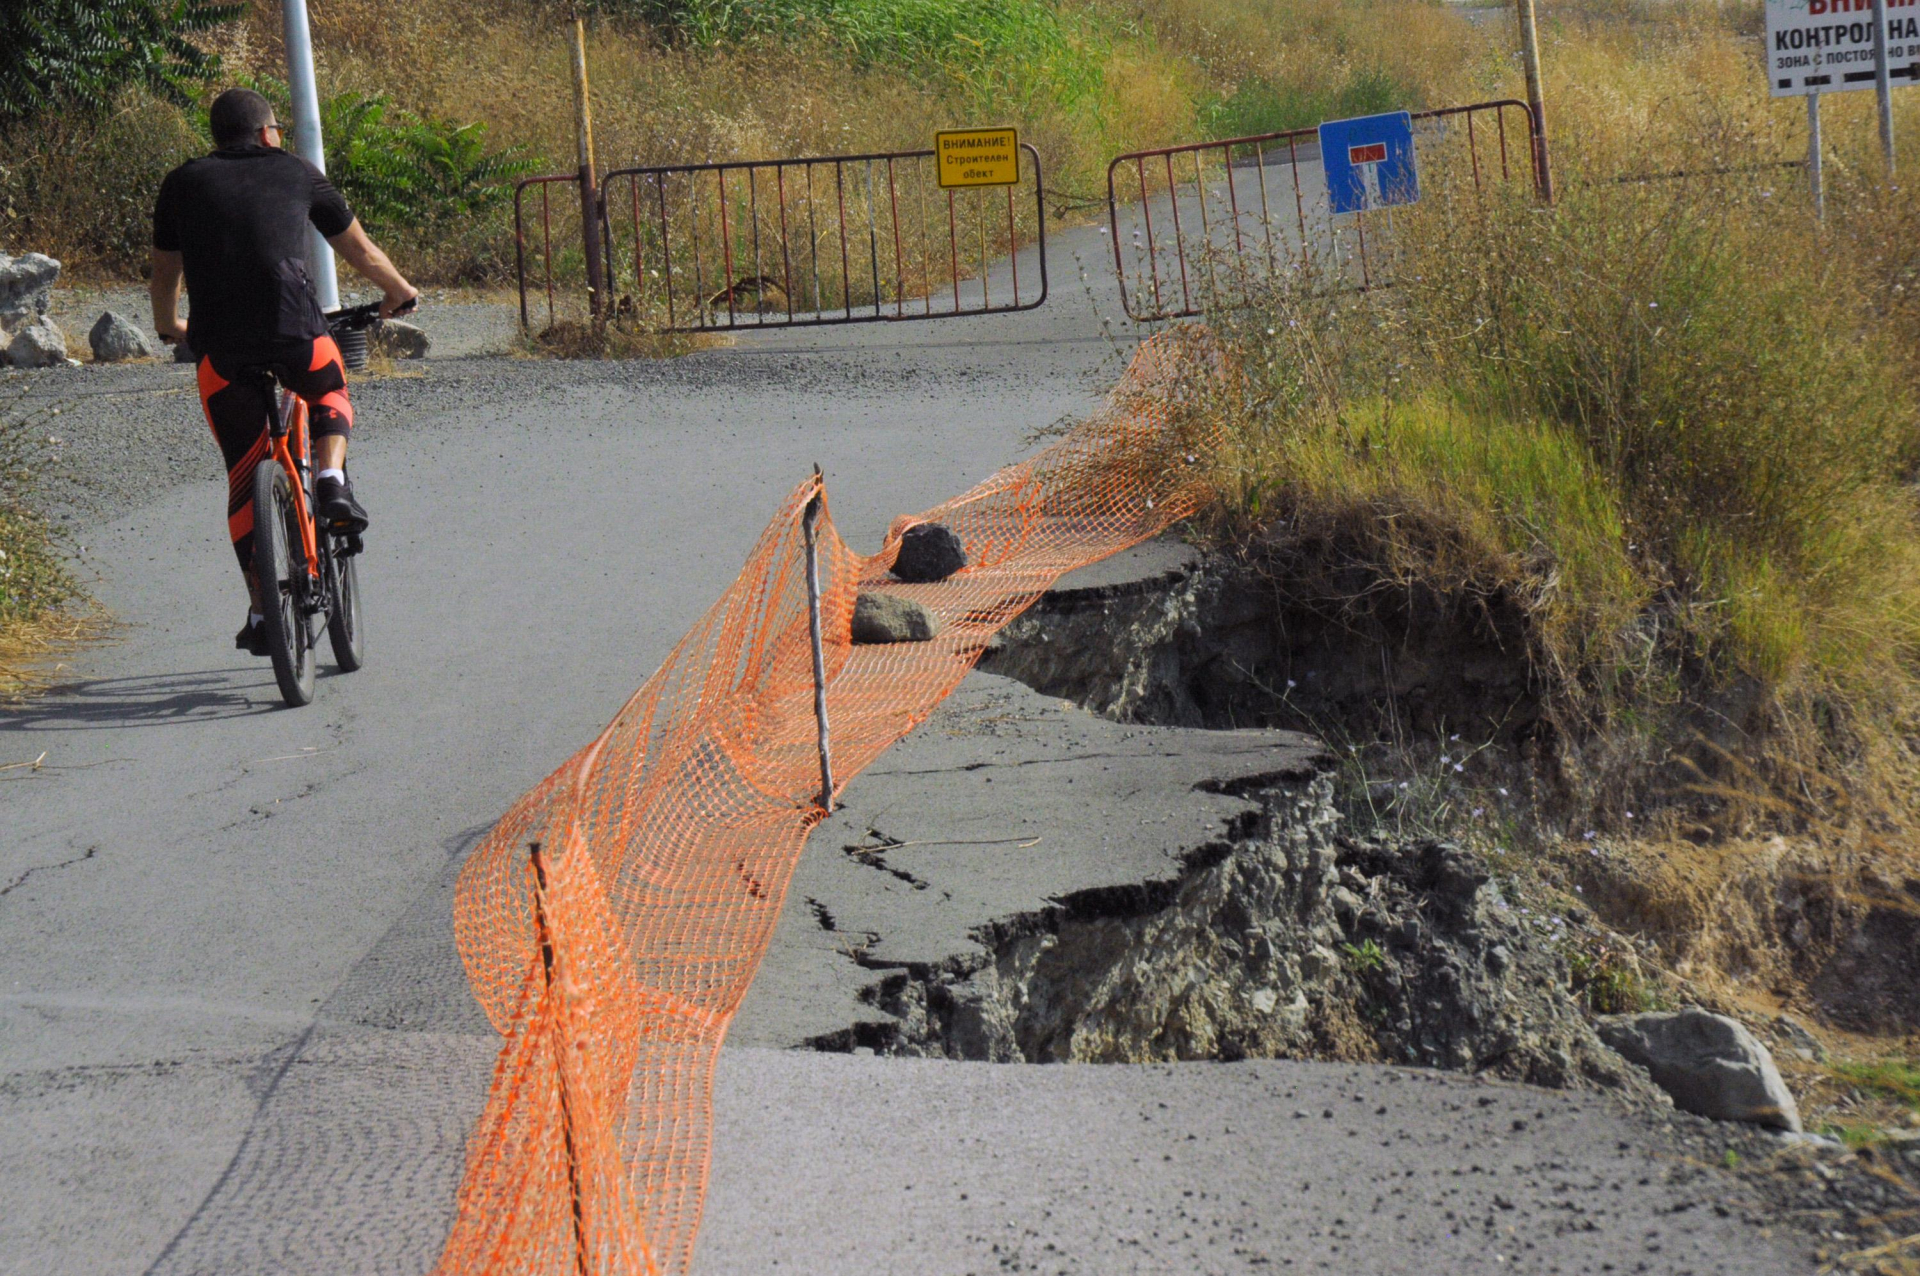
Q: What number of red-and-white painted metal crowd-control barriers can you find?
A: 2